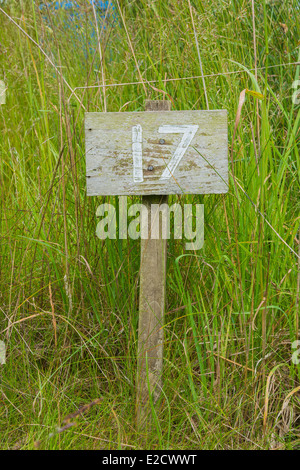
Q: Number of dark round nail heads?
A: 2